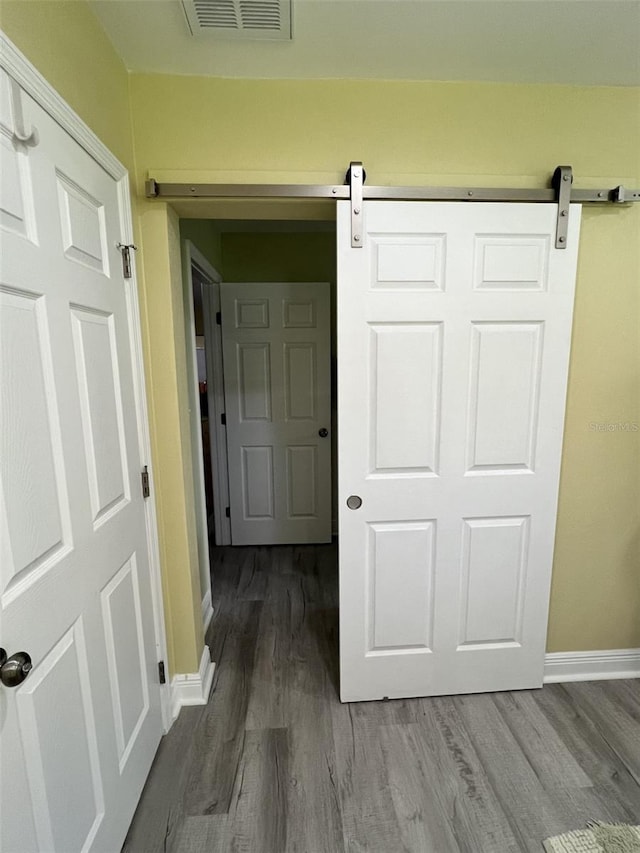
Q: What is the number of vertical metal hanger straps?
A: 2